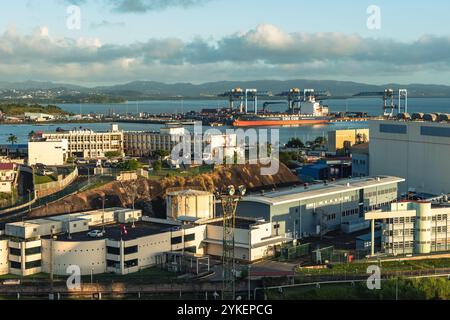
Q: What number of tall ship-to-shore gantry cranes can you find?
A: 3